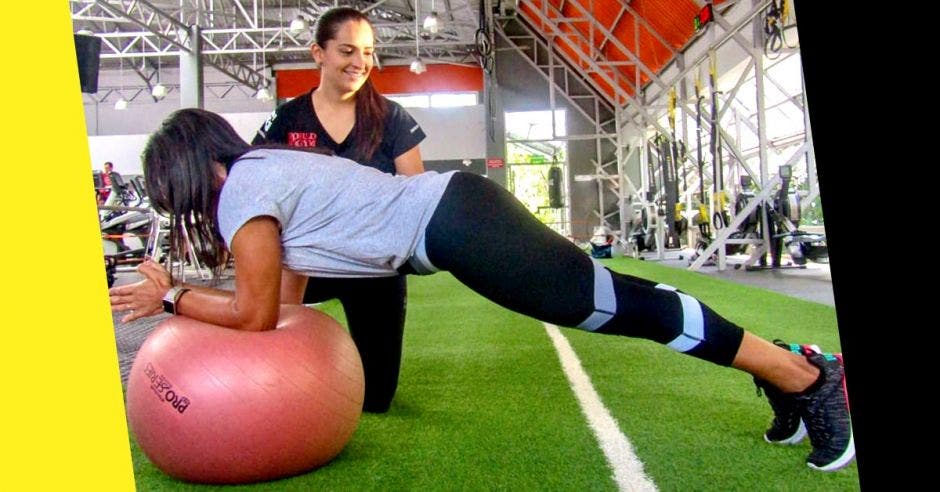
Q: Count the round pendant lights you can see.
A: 6